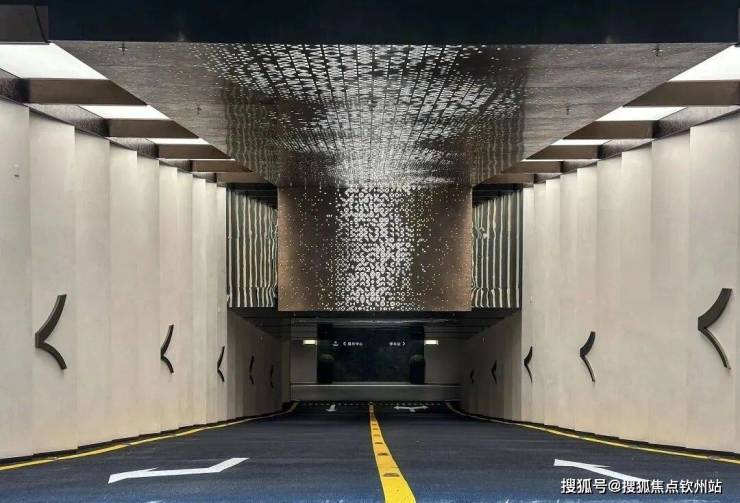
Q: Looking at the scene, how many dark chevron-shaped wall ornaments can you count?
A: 10